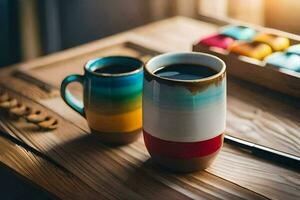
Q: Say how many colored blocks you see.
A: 6